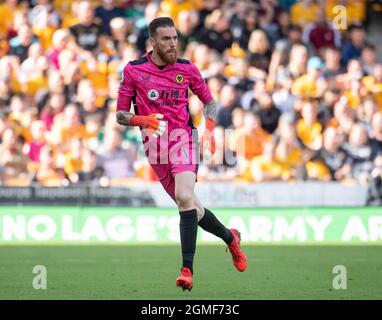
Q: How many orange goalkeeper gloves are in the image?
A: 2